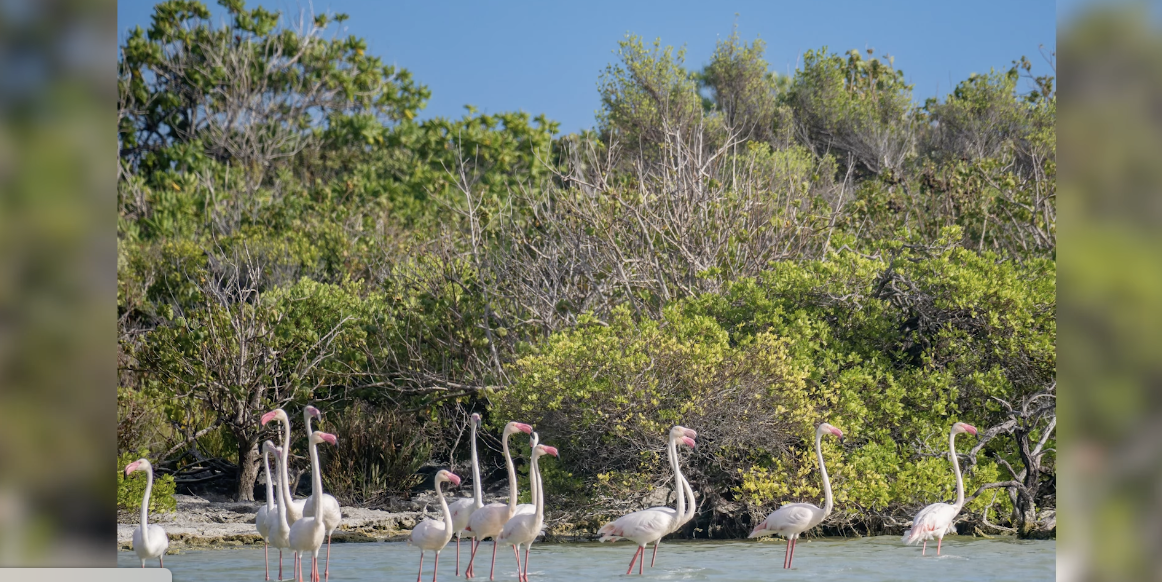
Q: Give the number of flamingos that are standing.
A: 15